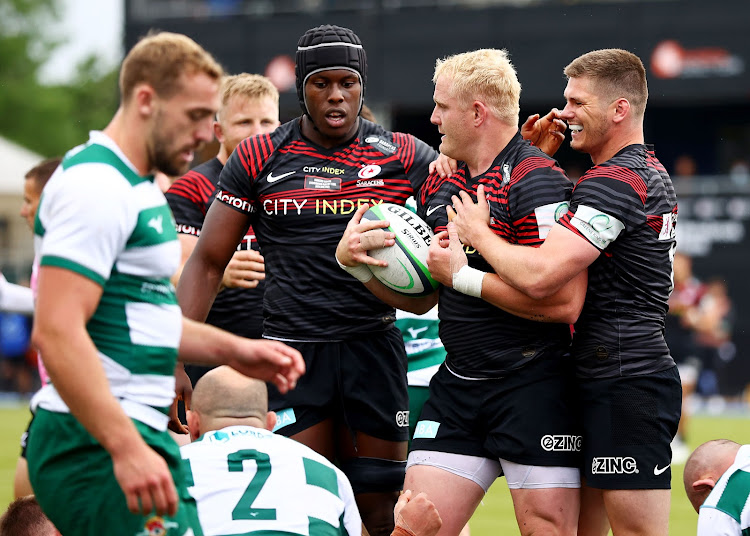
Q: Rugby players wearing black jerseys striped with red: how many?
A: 4